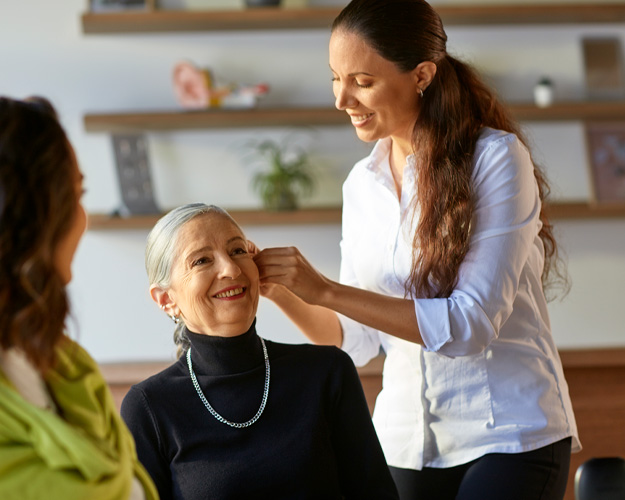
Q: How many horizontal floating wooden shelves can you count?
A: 3